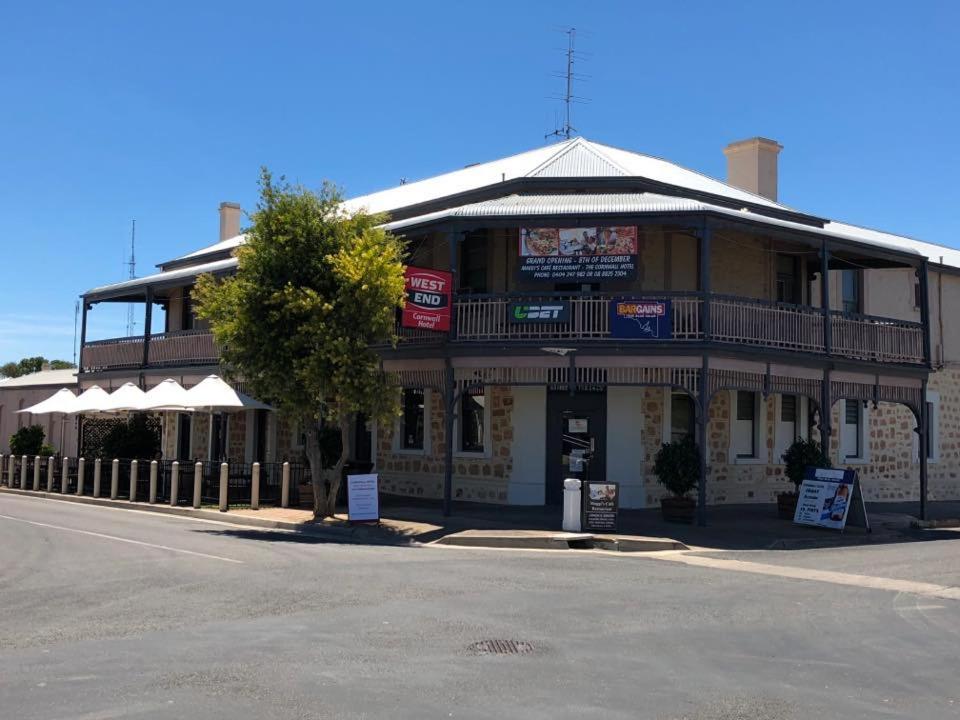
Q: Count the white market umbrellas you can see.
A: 5